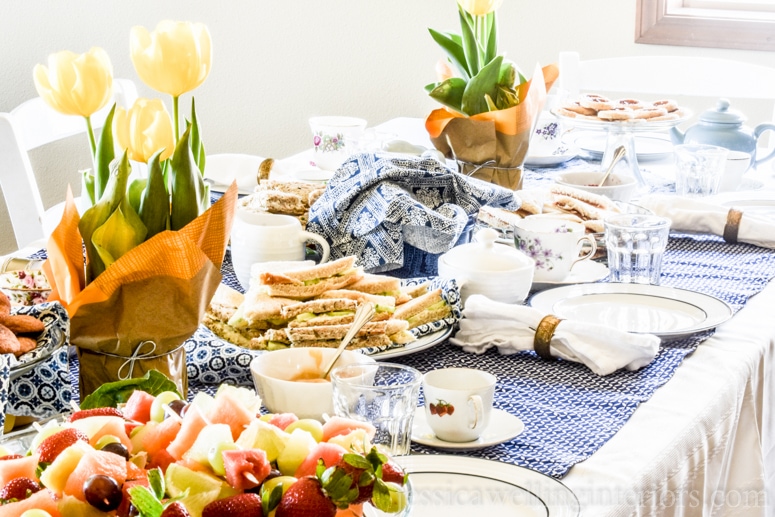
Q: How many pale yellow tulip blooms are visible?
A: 4